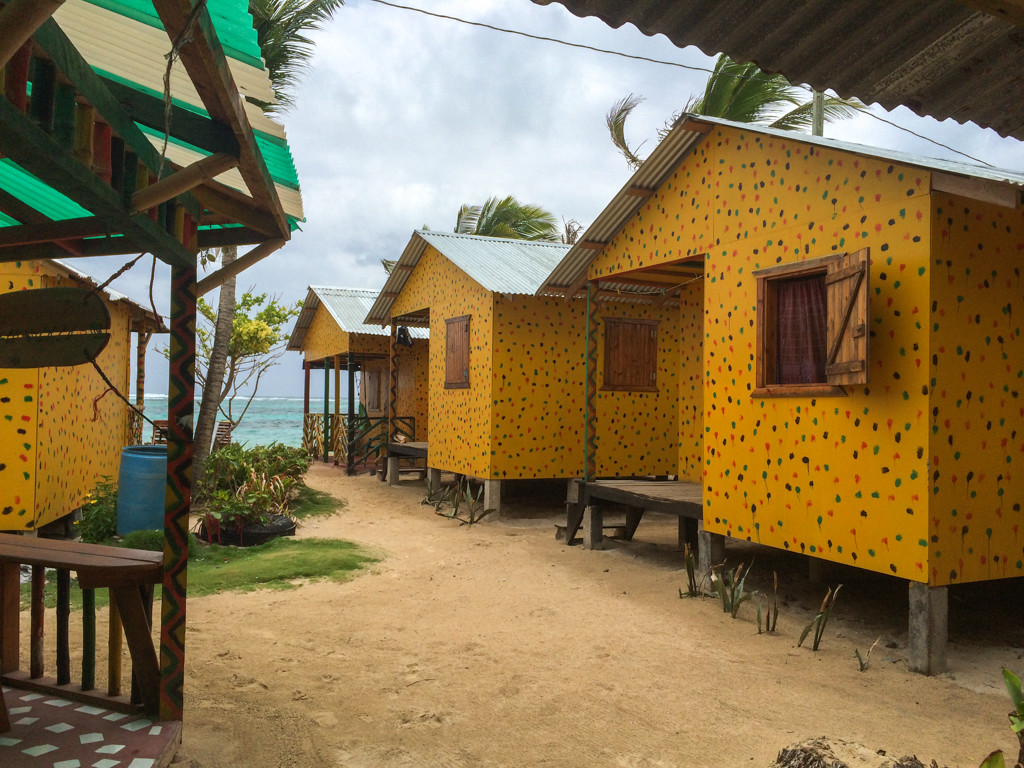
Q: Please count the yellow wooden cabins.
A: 4